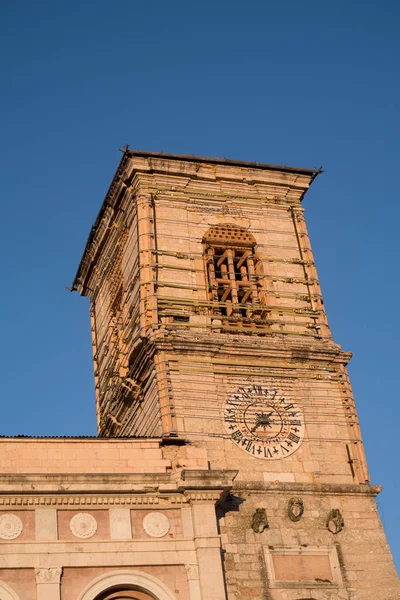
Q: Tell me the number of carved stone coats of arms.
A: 3